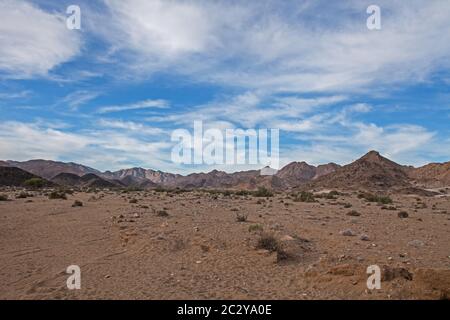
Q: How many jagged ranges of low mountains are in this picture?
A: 1